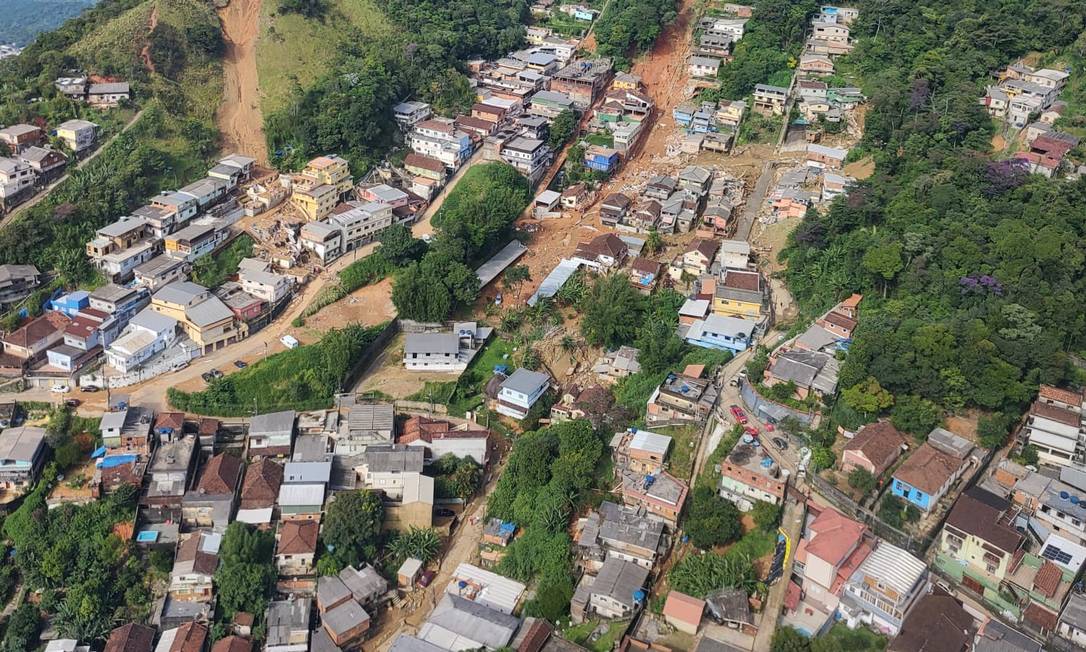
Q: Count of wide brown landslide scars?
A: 2